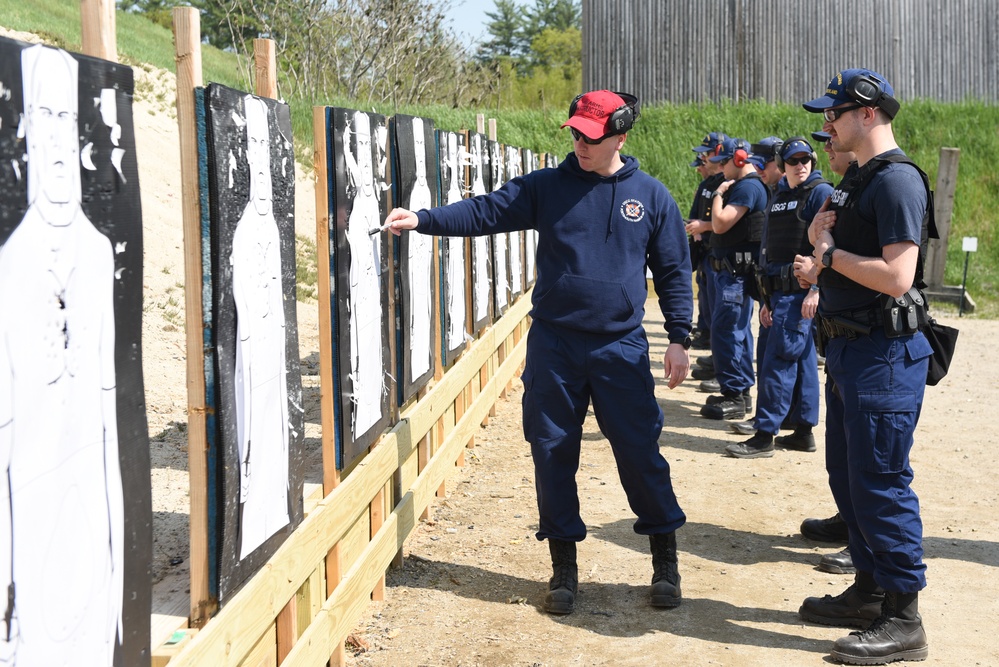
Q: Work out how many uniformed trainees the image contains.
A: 7